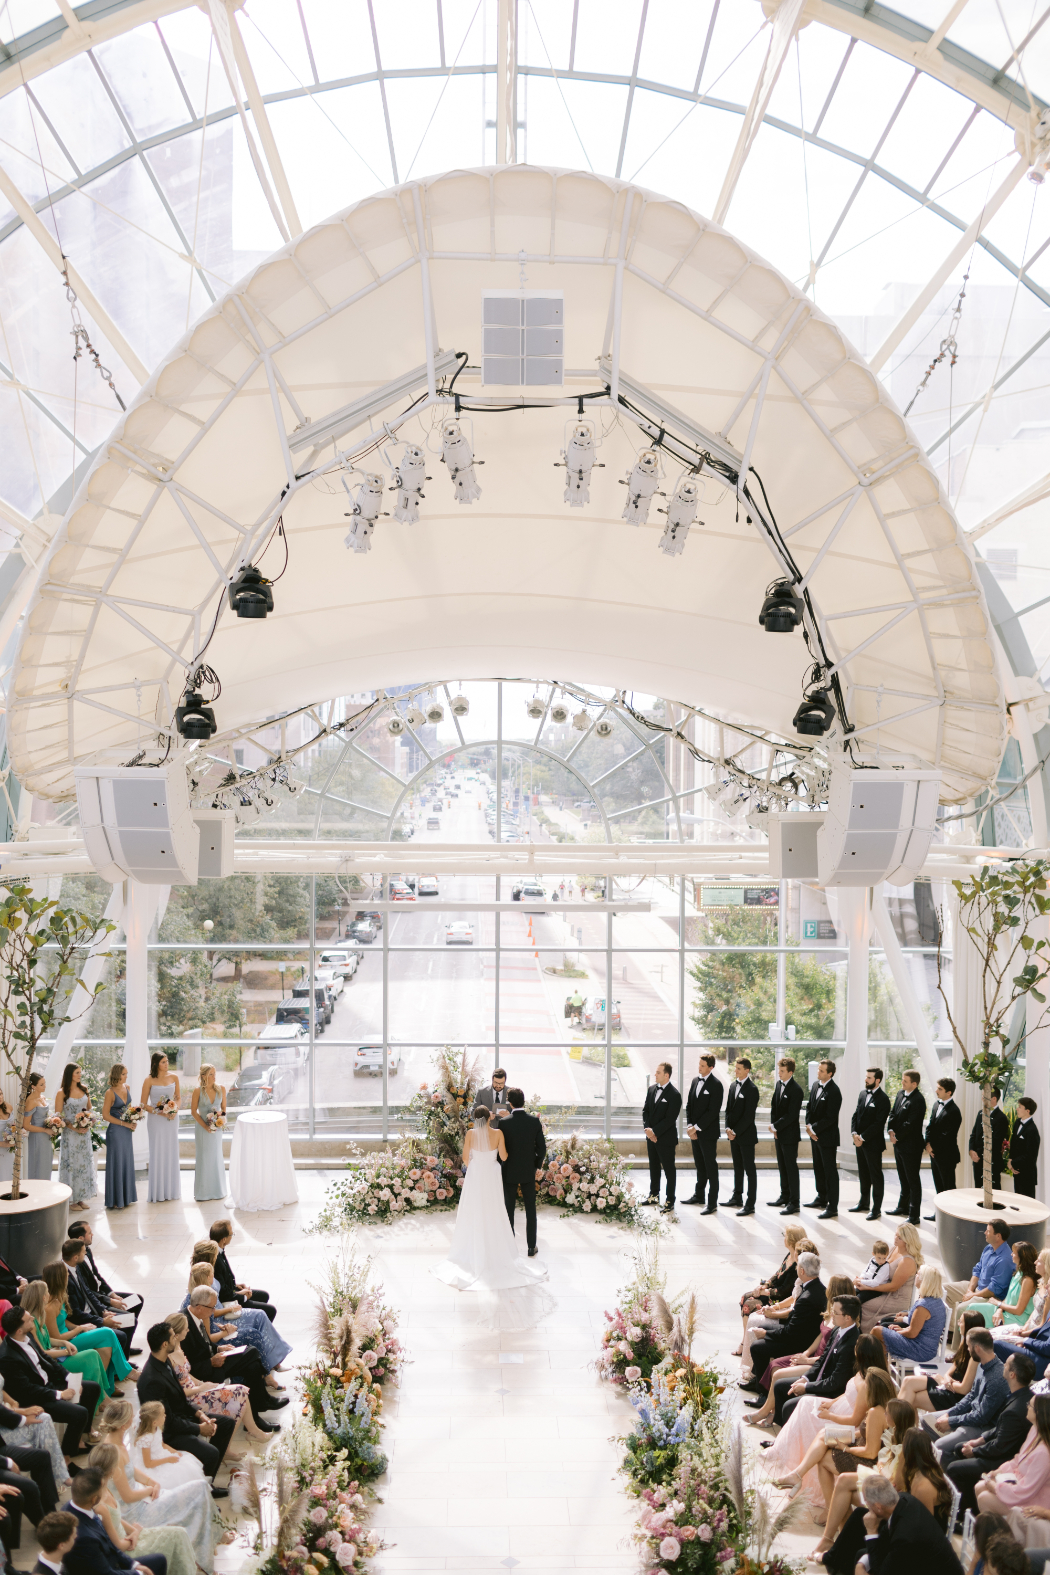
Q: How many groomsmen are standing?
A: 10